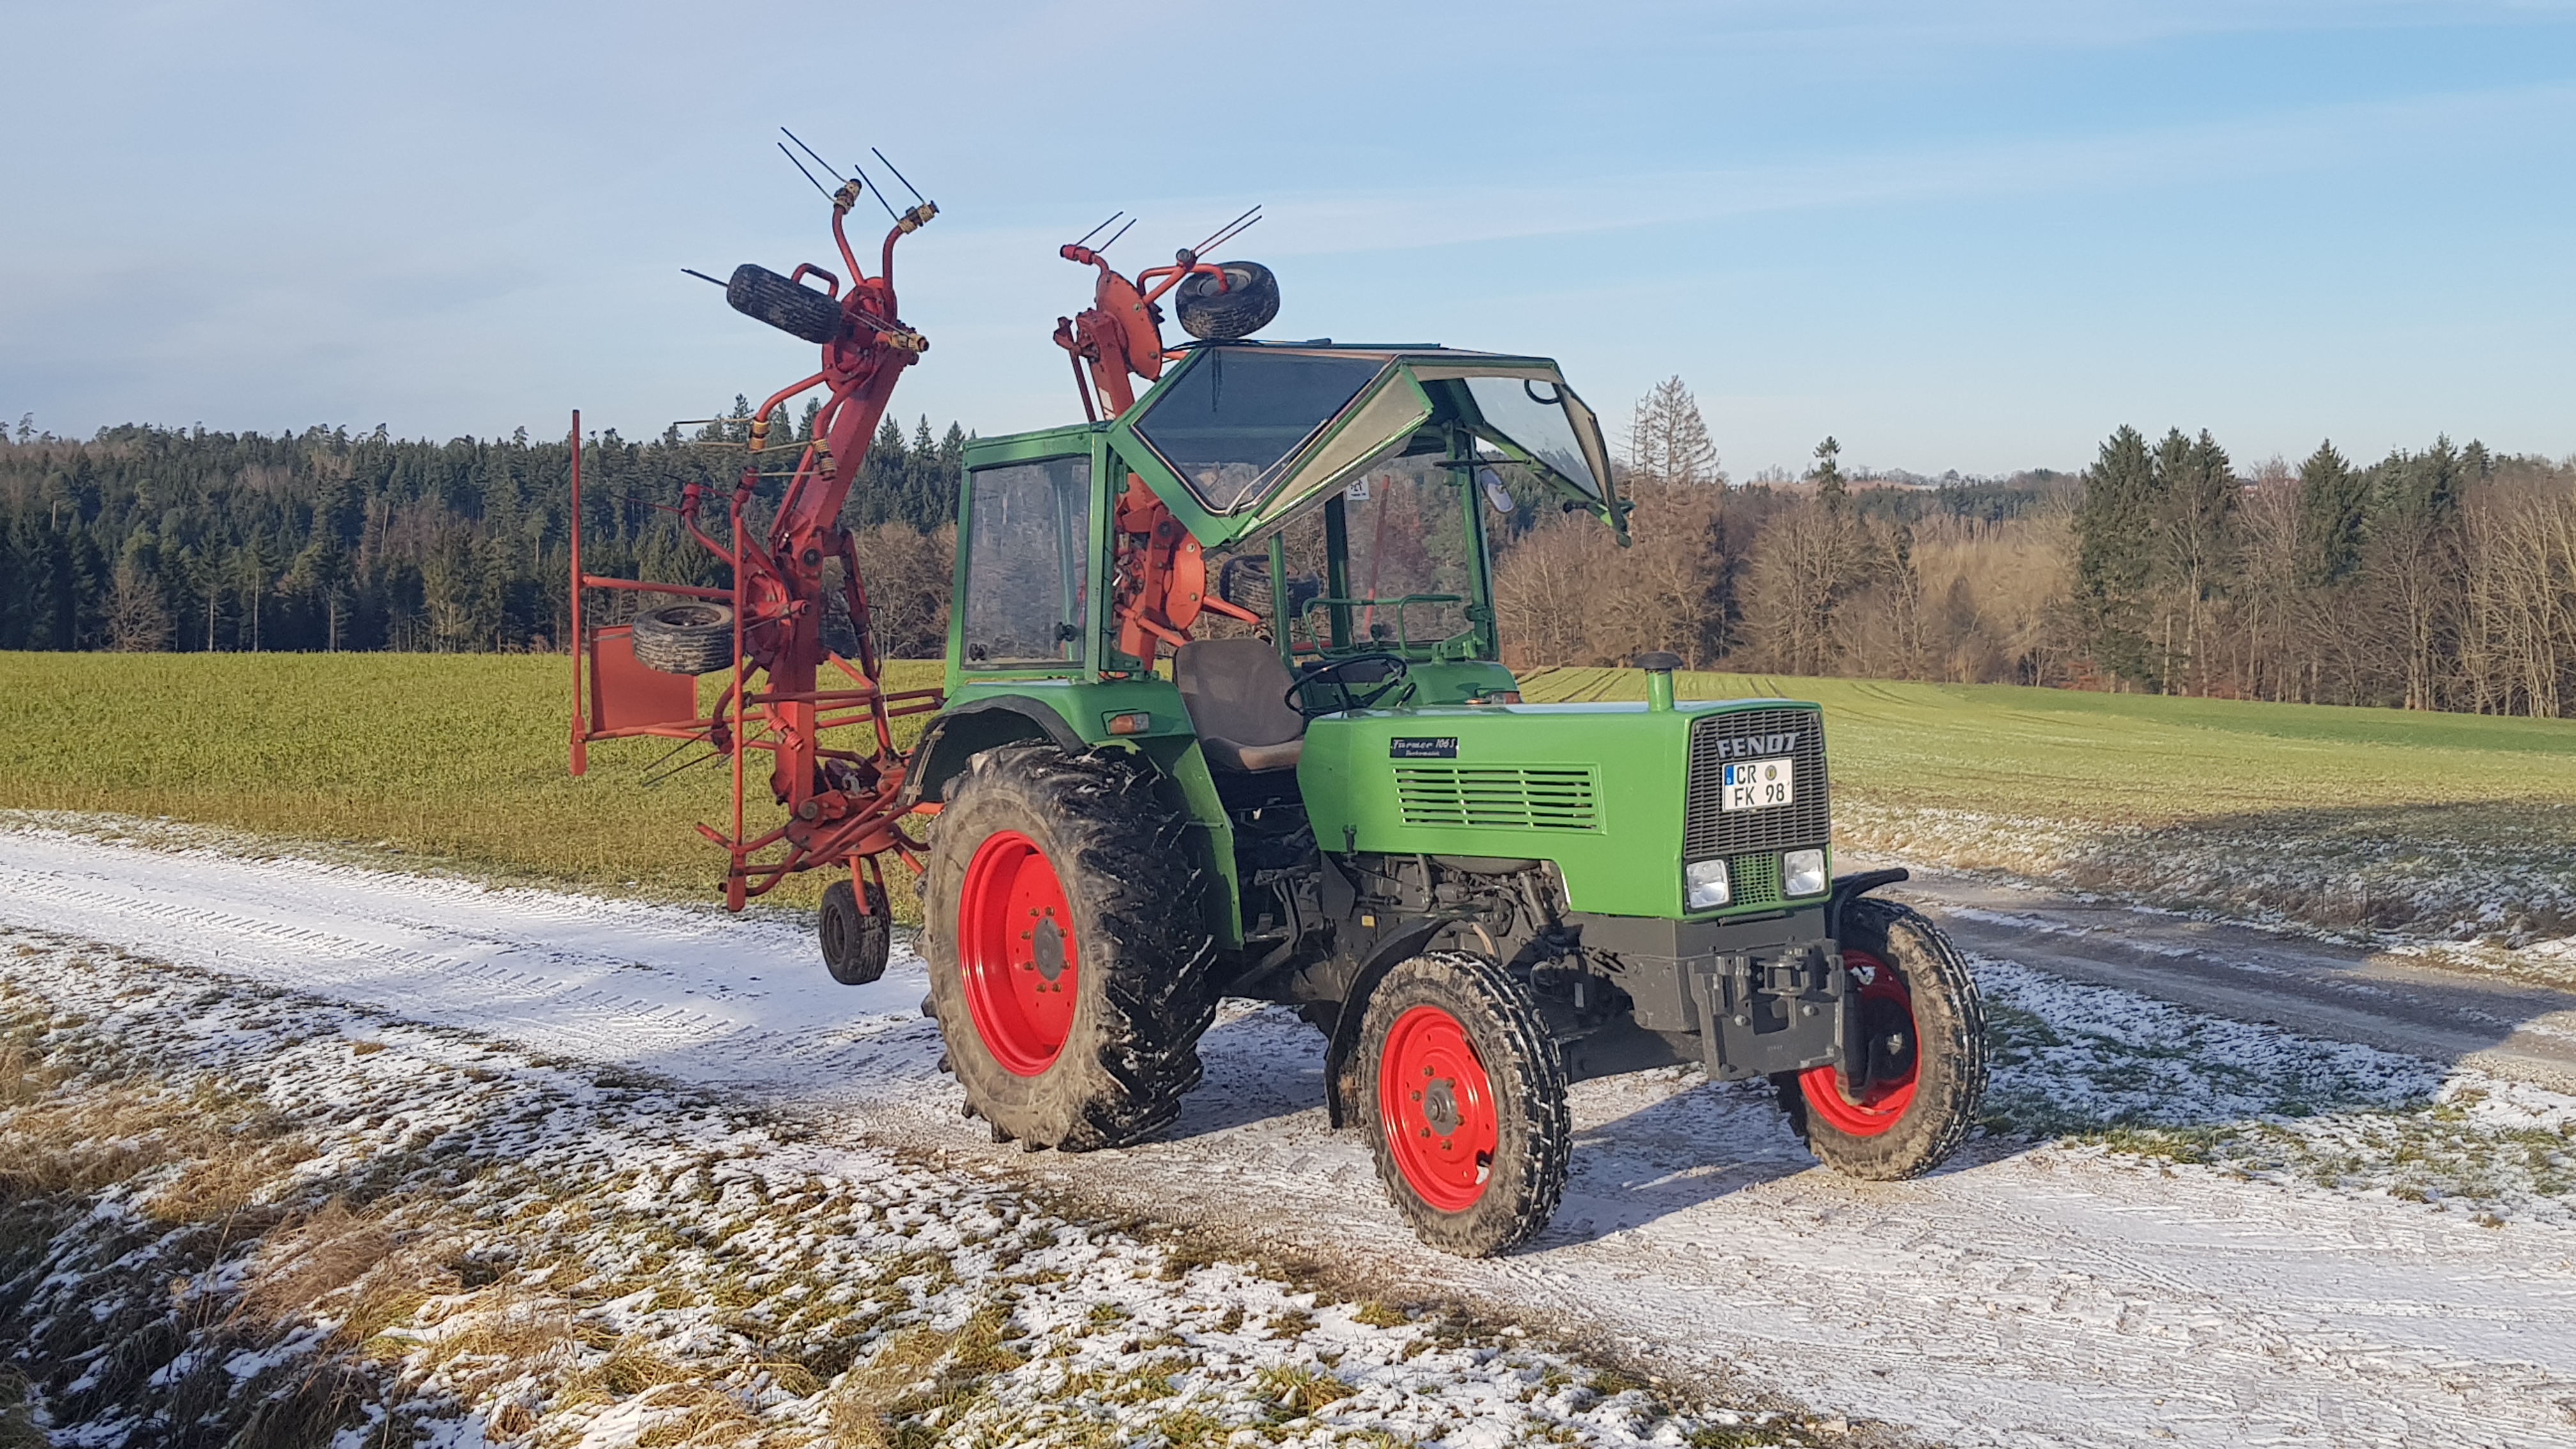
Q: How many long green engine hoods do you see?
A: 1